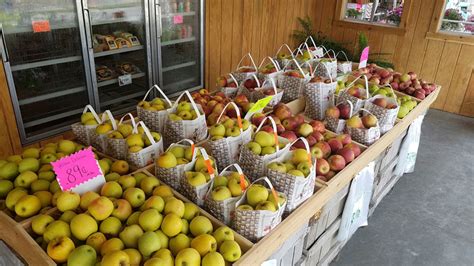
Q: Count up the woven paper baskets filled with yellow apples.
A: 13